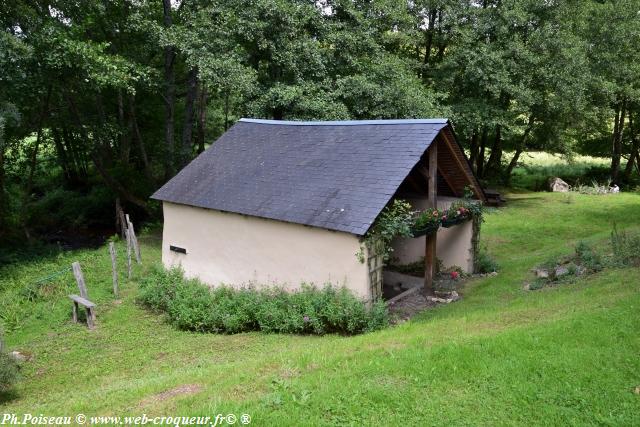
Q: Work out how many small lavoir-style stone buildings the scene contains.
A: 1